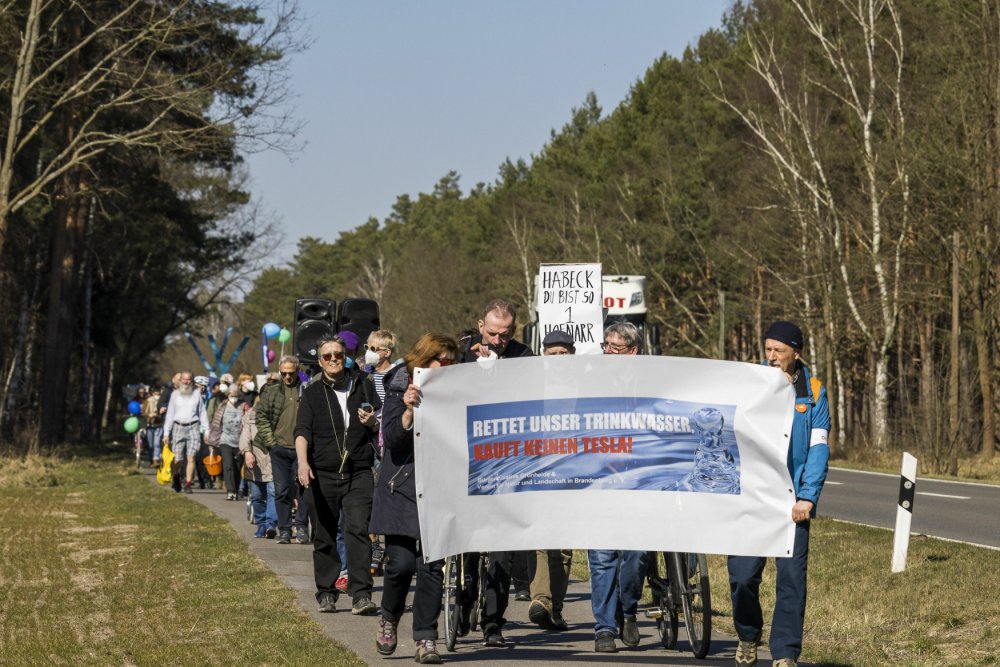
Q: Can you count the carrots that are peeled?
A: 0